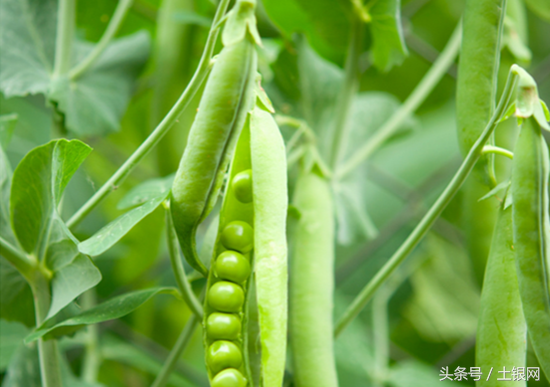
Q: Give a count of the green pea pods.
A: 6